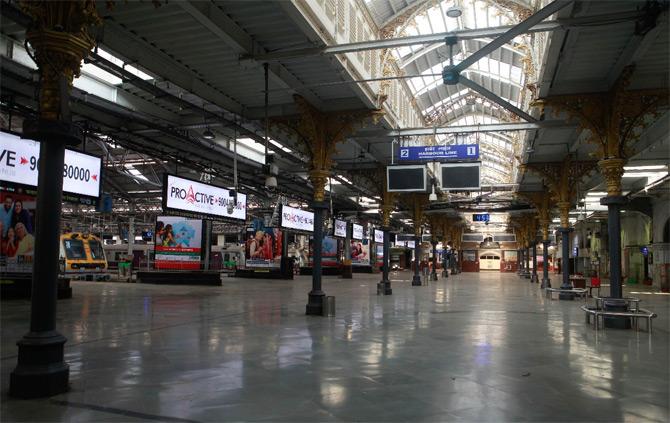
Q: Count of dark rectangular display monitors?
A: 2